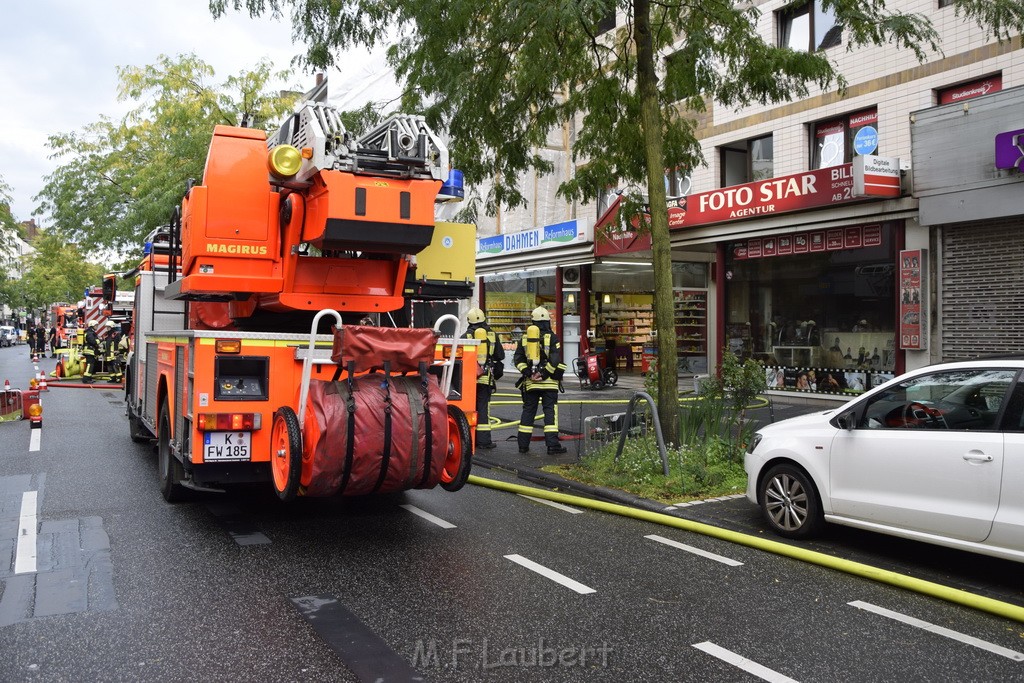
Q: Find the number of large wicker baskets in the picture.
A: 0